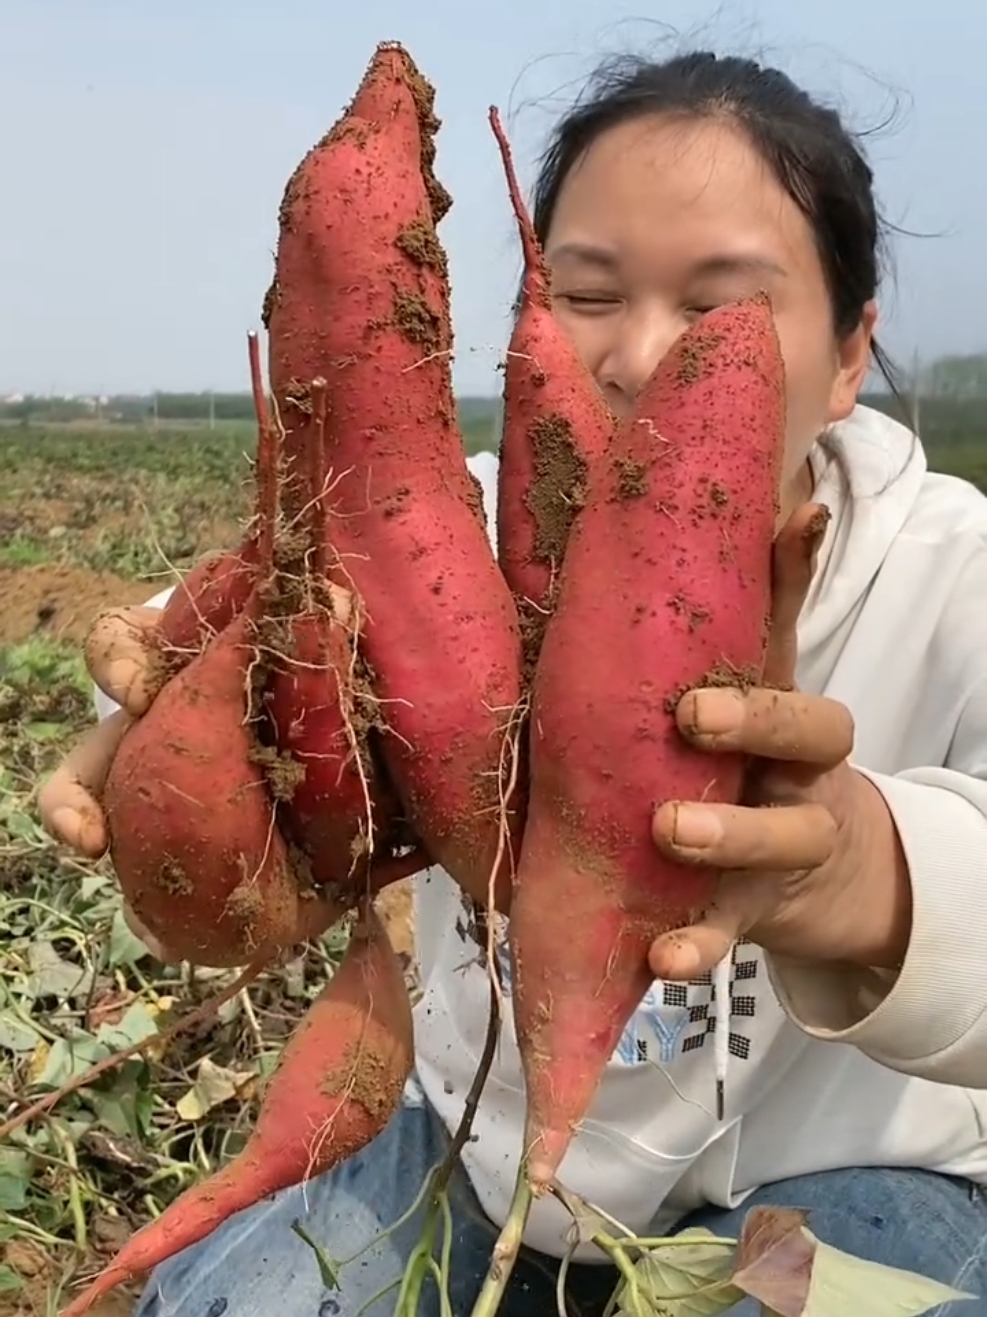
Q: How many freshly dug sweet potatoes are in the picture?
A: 7